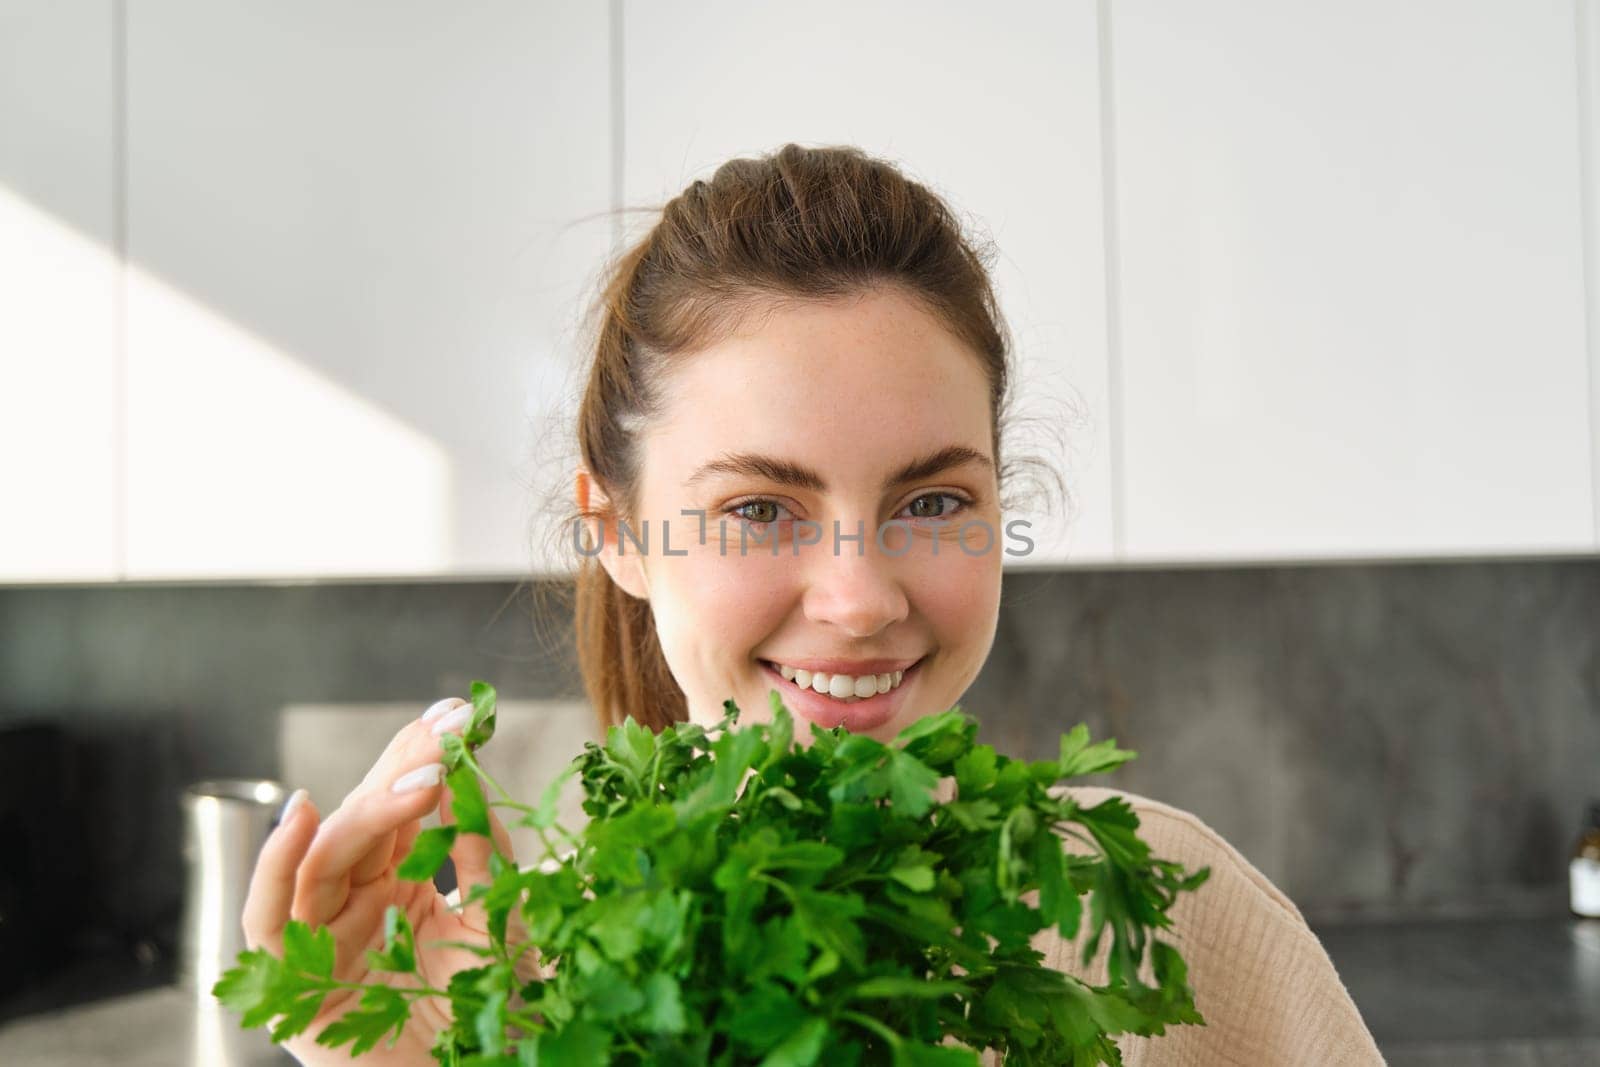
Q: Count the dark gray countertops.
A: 1